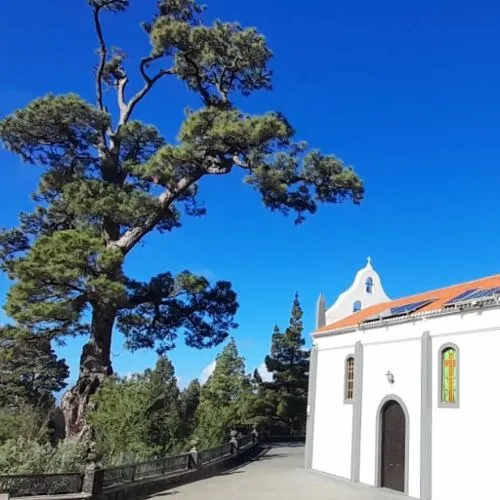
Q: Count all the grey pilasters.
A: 3